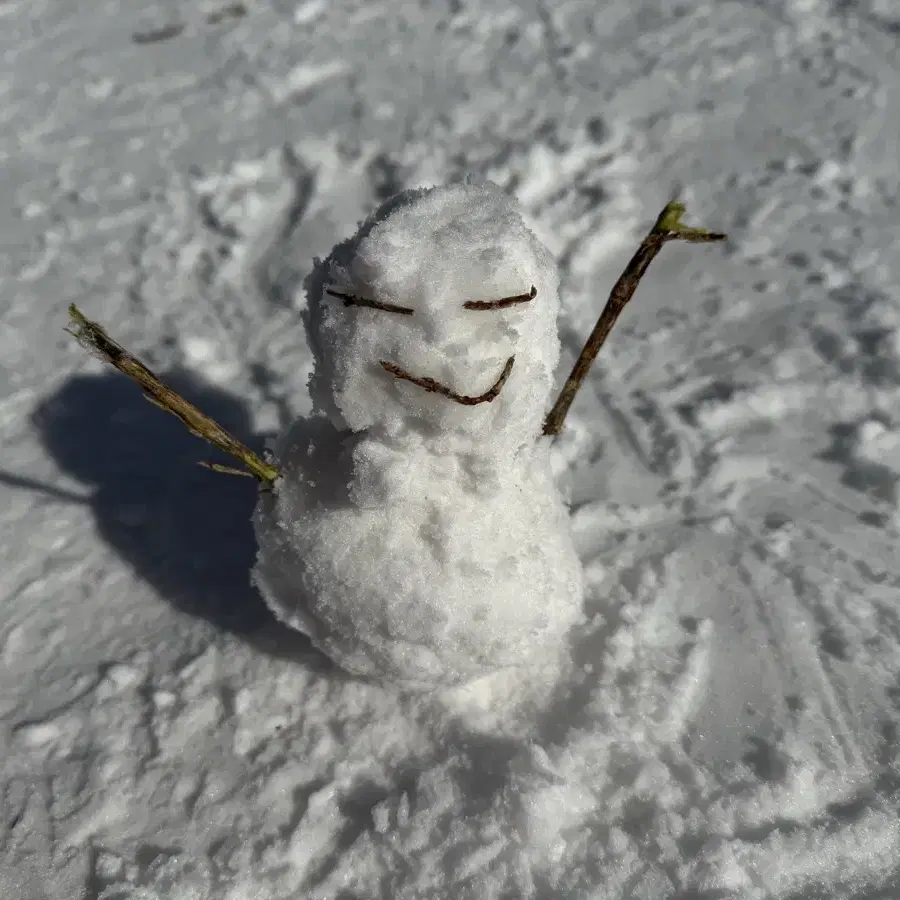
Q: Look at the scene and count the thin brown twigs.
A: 5